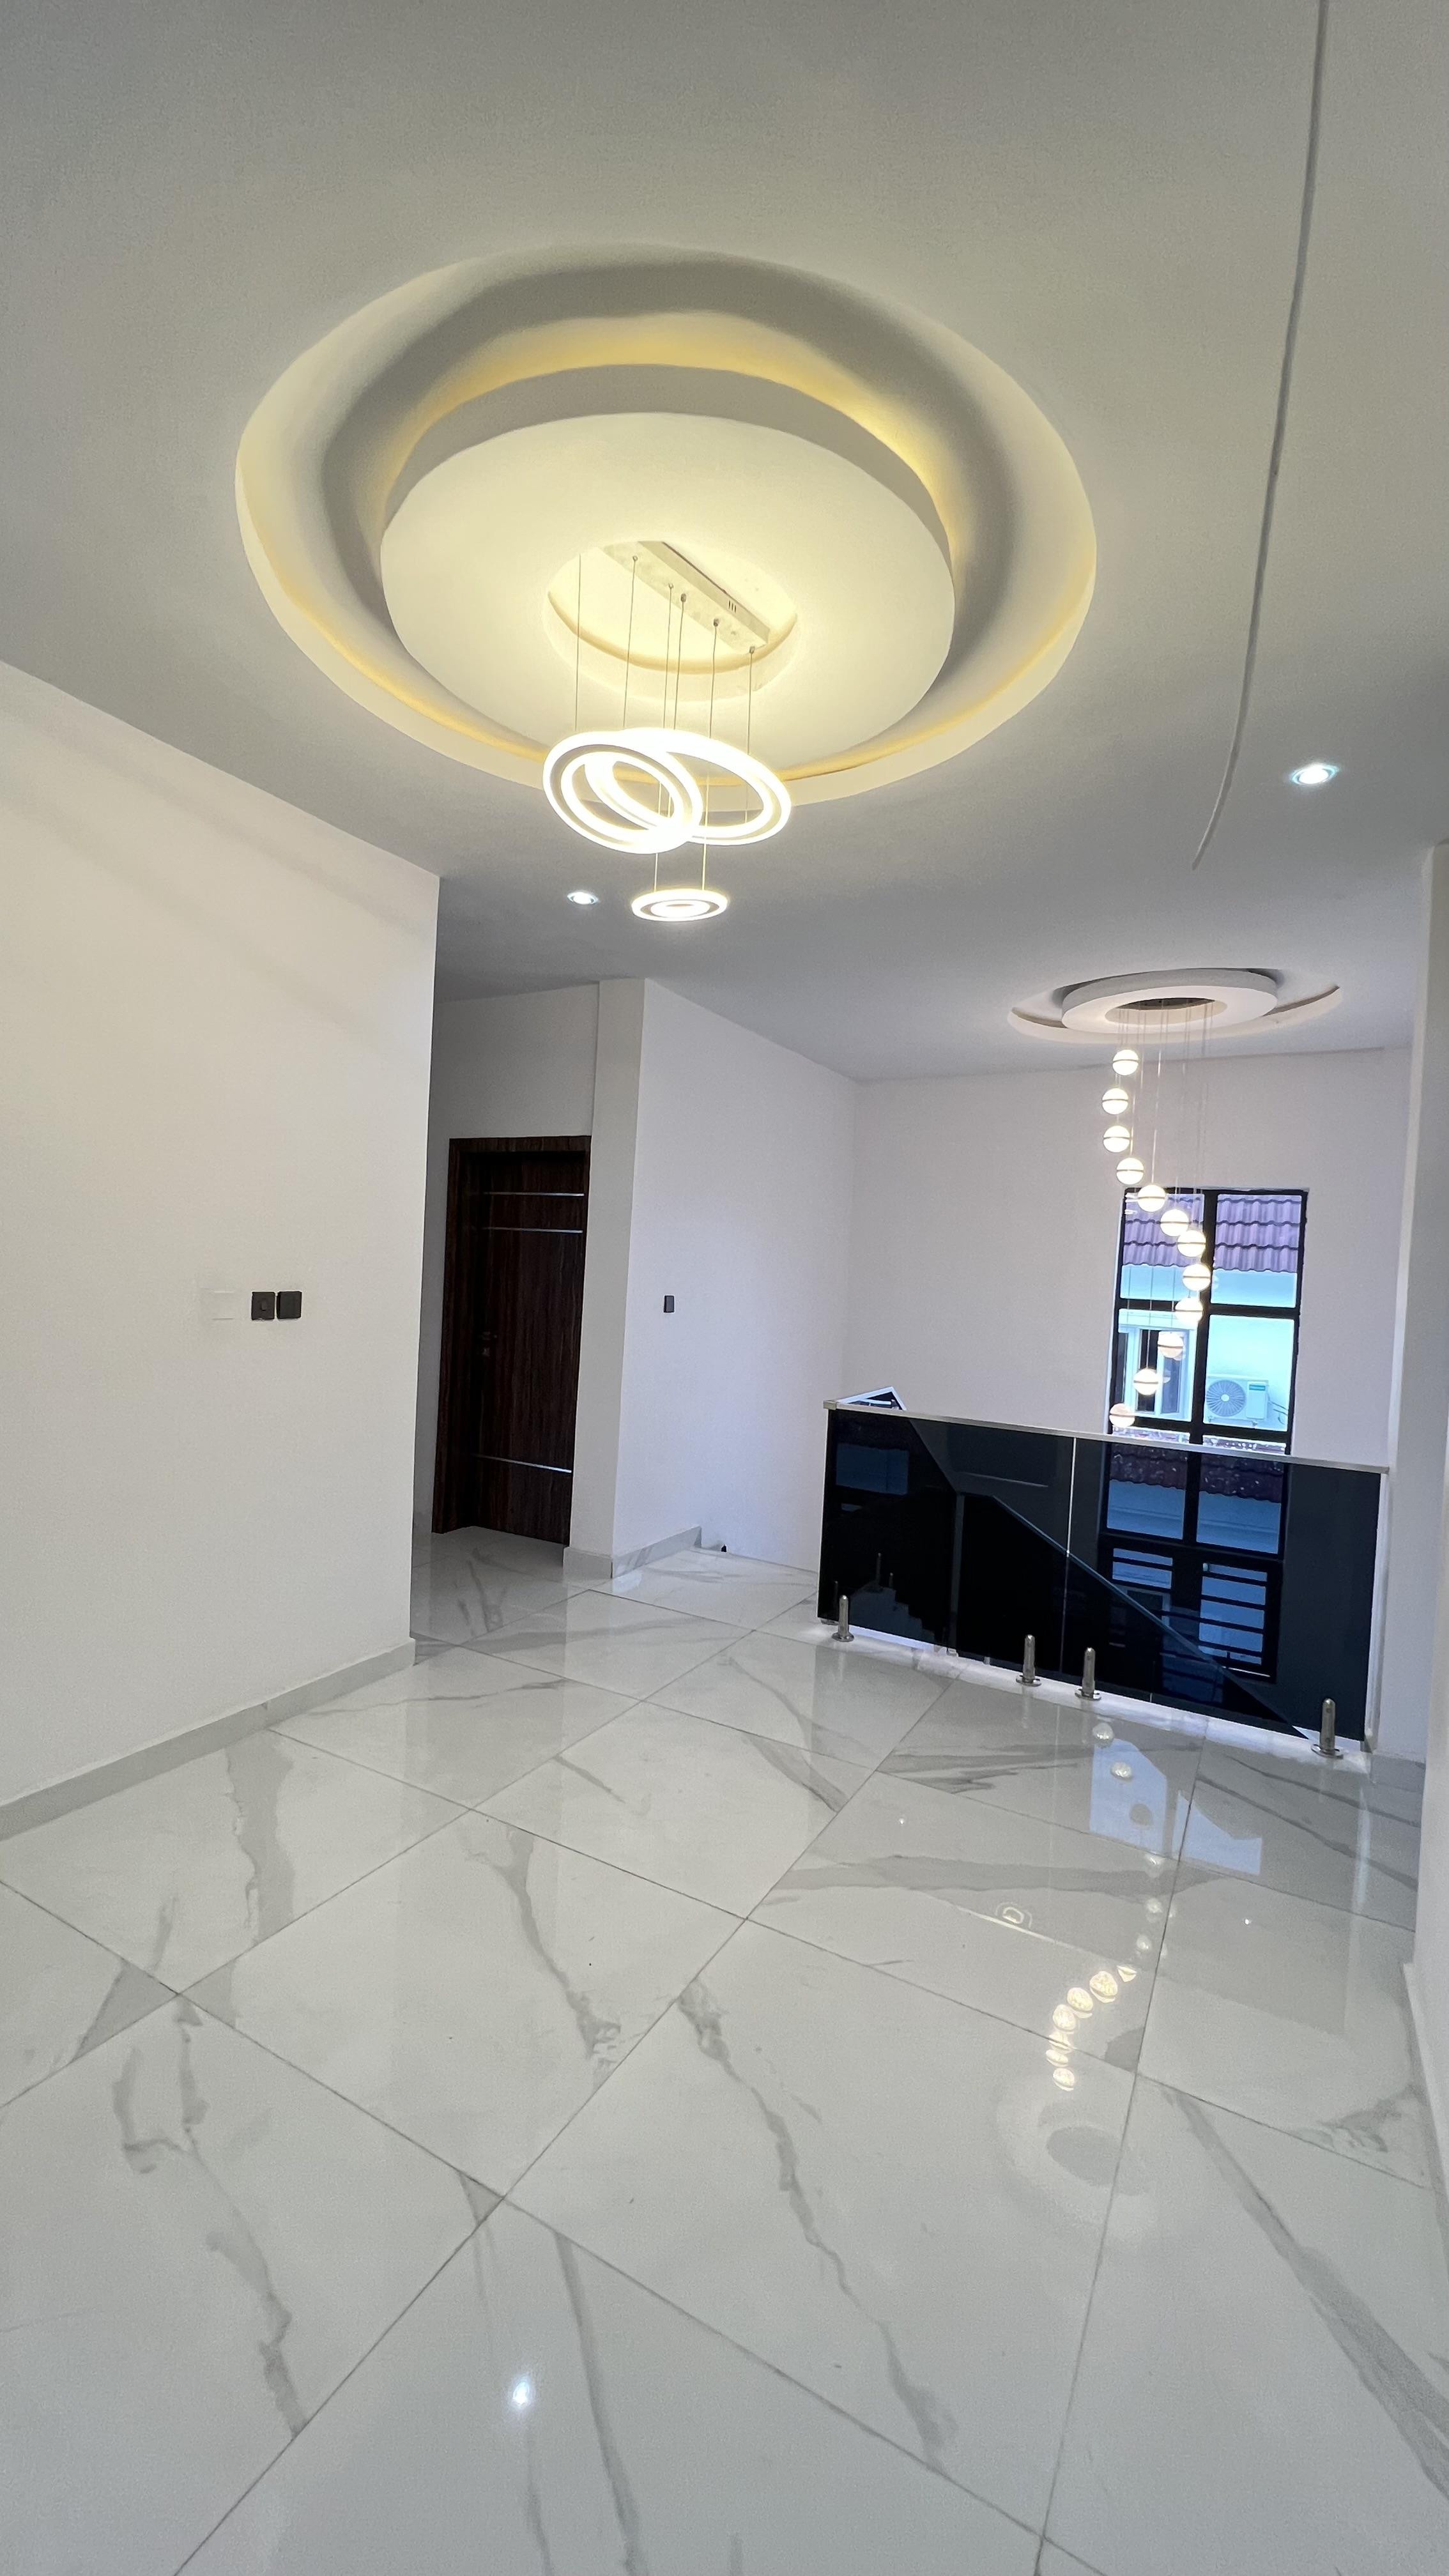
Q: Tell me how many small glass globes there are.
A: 12